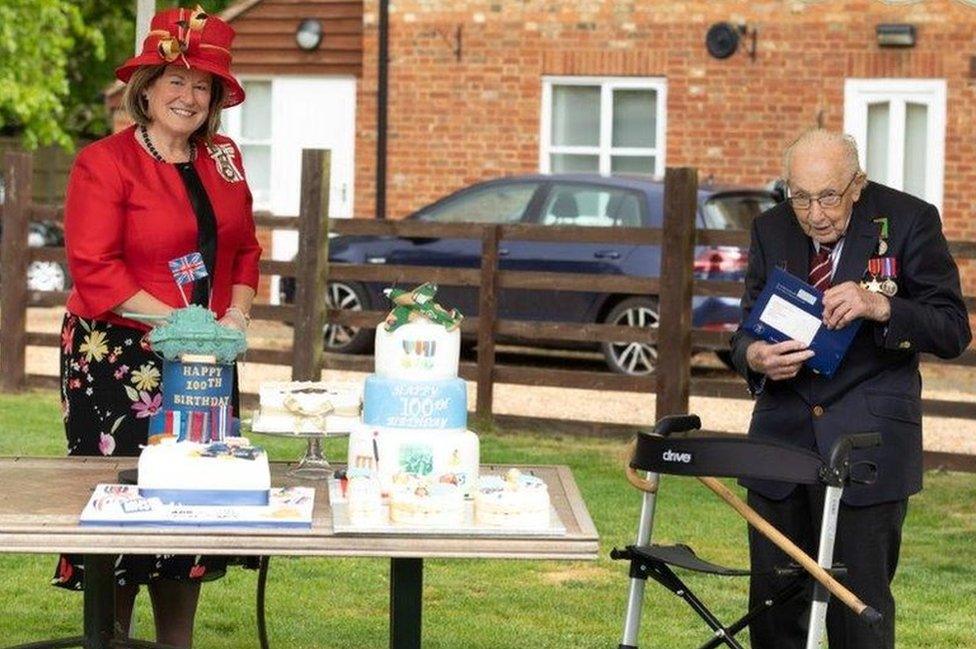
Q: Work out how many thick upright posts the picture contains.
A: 3